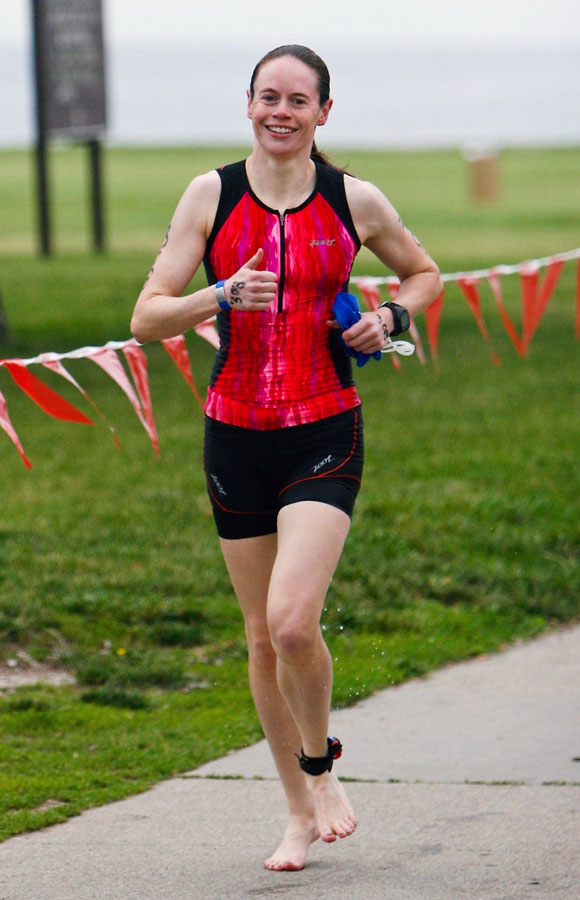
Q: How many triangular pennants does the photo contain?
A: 15